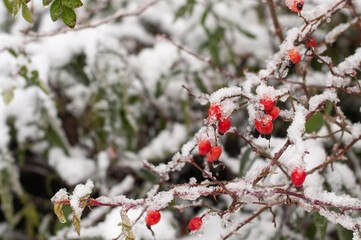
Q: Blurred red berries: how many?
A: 1